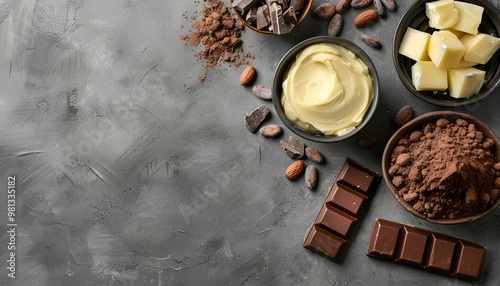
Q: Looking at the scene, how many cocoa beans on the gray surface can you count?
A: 13